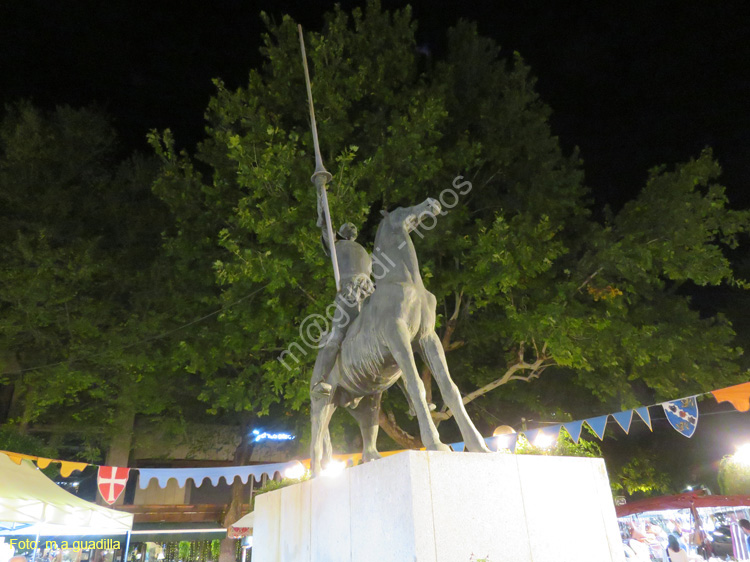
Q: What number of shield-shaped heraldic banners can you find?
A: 2